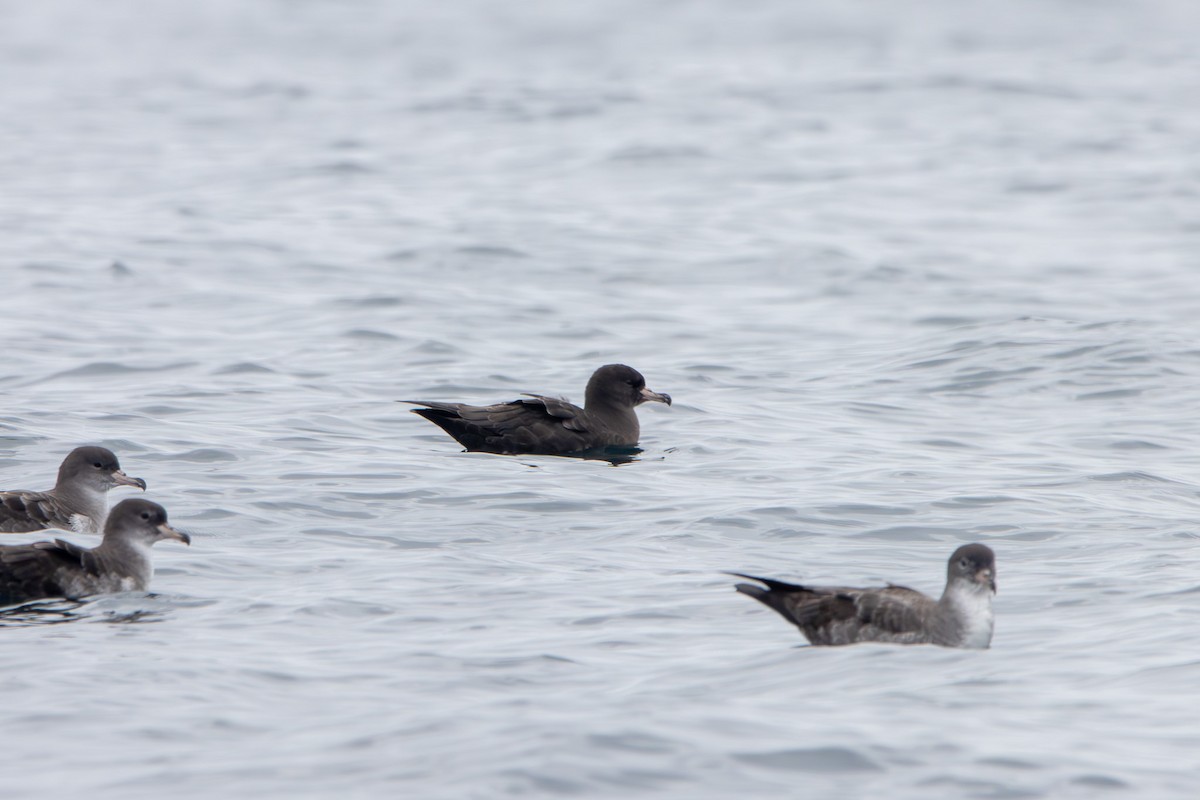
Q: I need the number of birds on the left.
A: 2